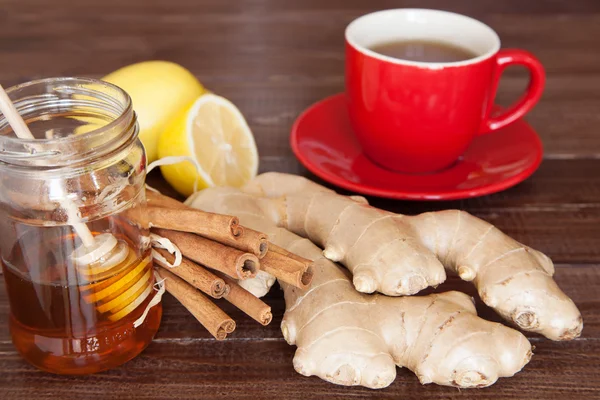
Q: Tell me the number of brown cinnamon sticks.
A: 7